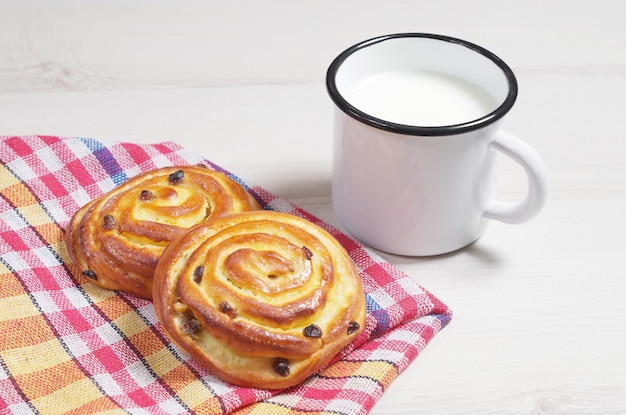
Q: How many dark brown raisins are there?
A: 11